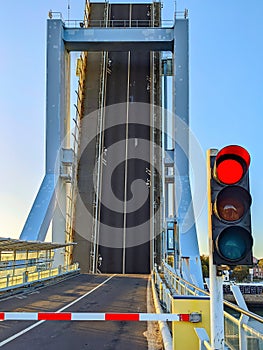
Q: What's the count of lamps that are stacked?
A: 3